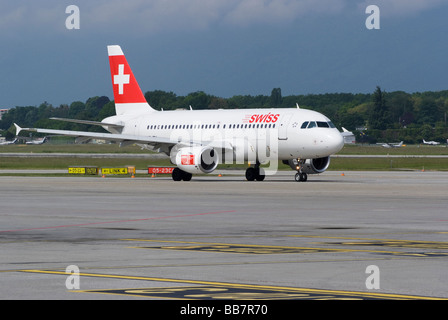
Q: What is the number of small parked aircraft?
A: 4